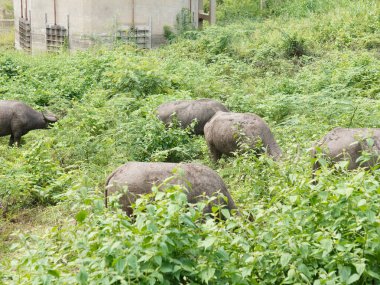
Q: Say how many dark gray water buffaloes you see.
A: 5